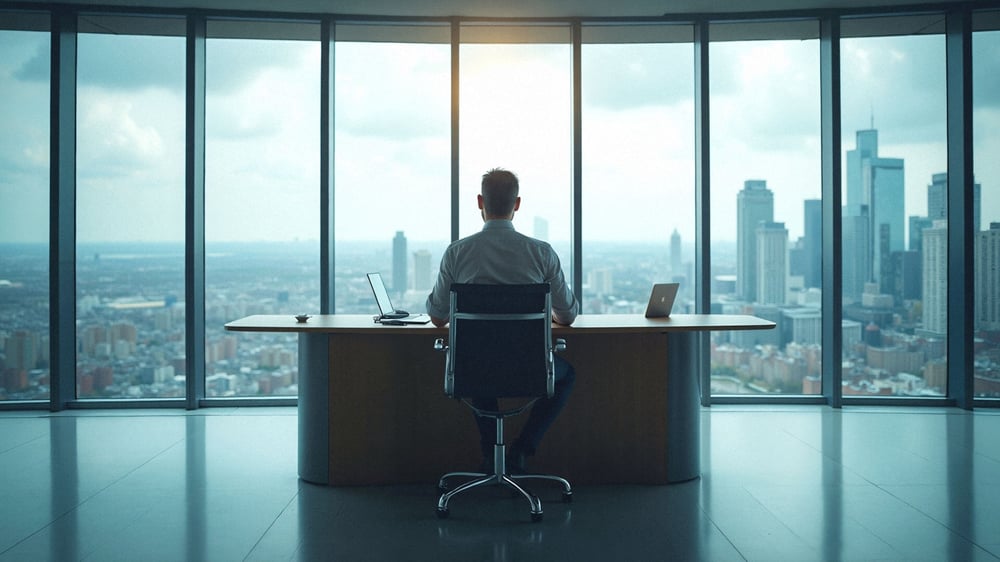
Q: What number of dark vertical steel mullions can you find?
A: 8